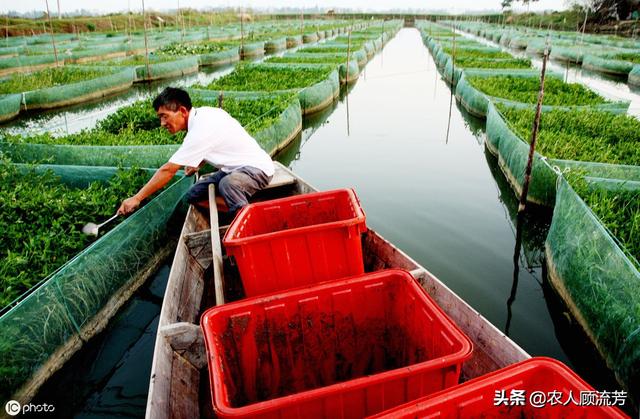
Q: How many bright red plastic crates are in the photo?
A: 3